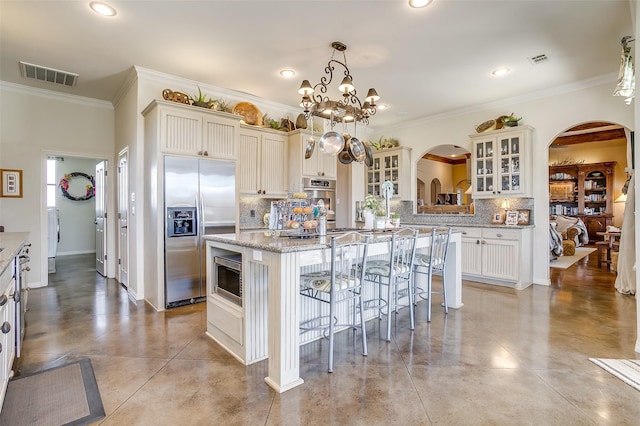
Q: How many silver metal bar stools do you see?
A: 3